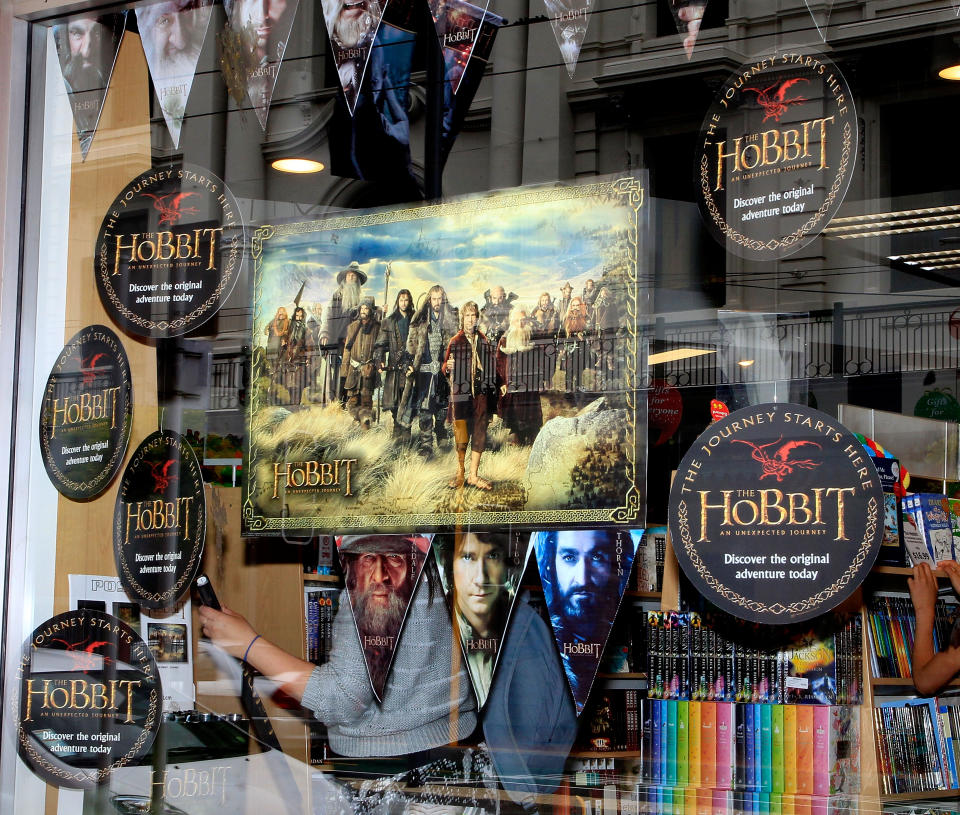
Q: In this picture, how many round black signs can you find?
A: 6